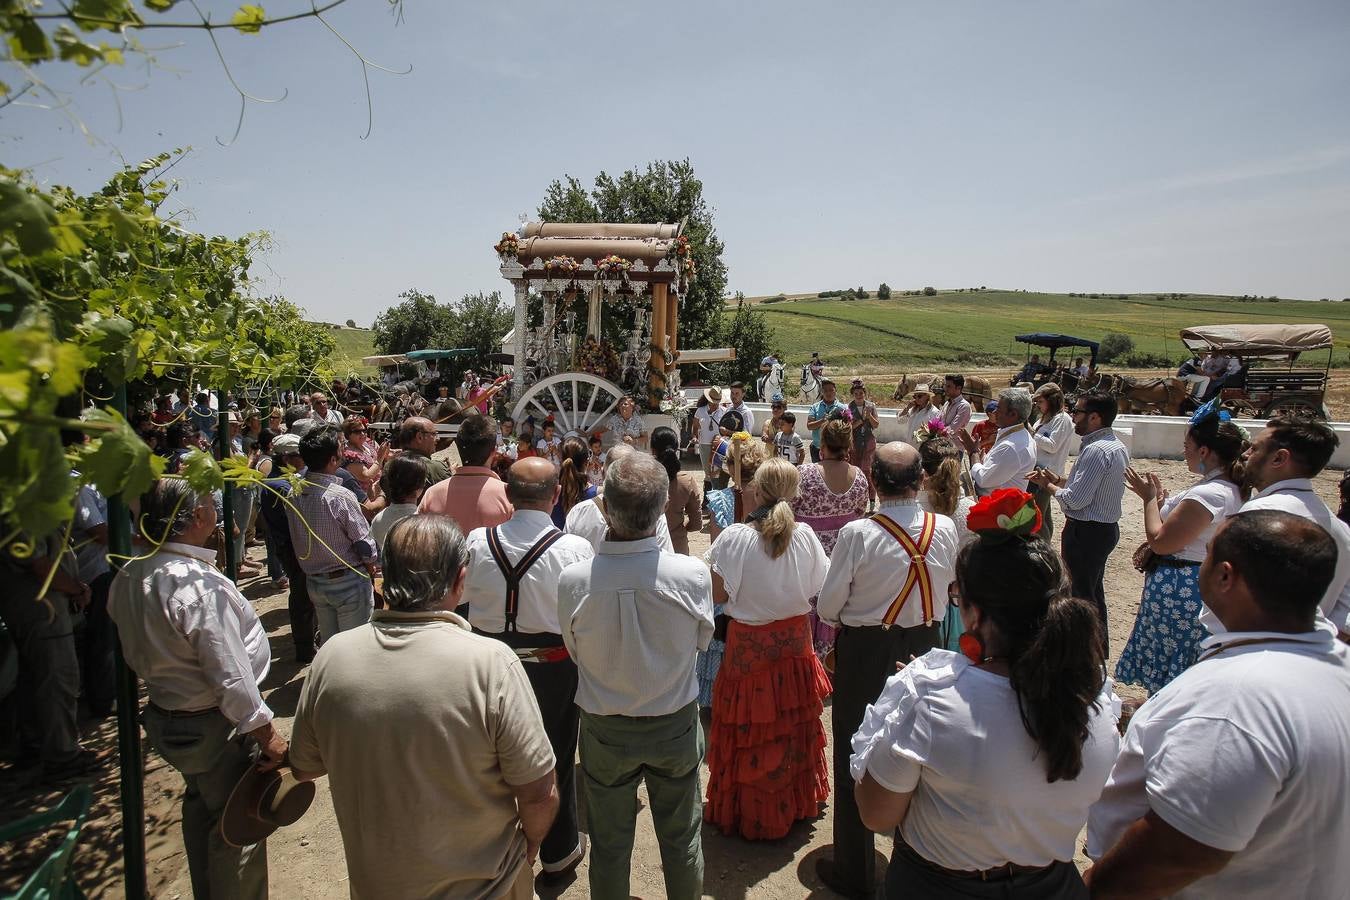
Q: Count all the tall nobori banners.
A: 0